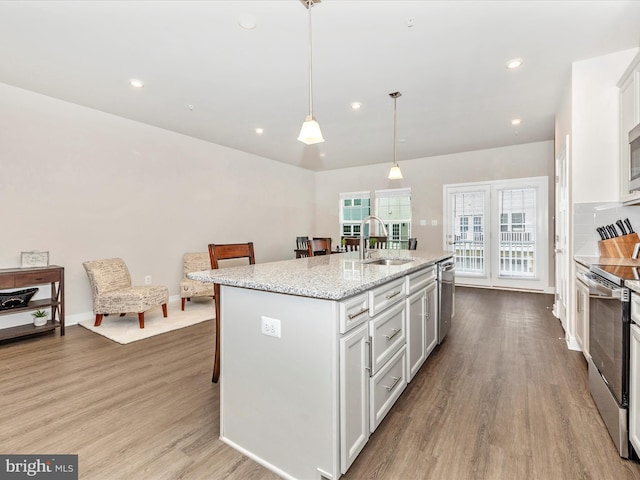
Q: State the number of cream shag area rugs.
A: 1